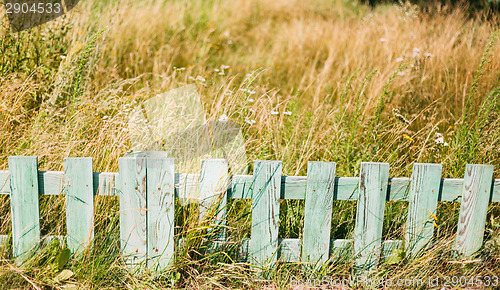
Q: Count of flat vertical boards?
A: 10